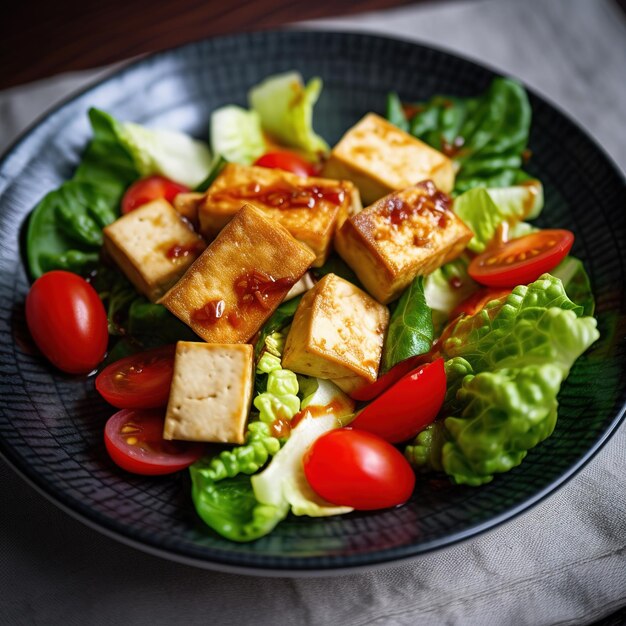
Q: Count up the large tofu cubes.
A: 7